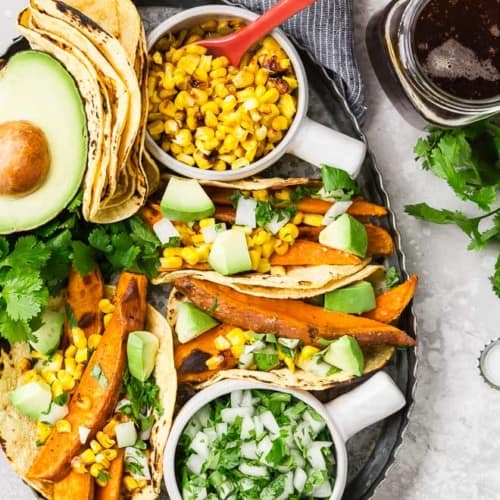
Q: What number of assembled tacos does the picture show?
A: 3